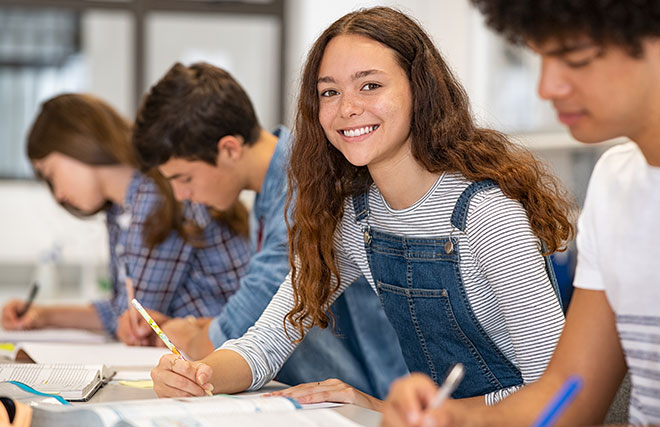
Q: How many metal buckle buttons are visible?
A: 2